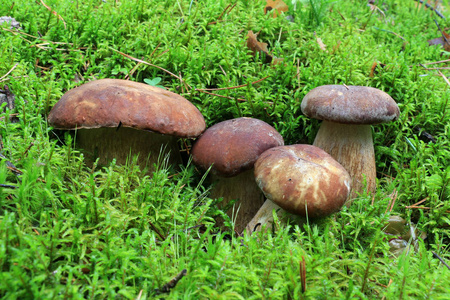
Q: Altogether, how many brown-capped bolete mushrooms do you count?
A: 4